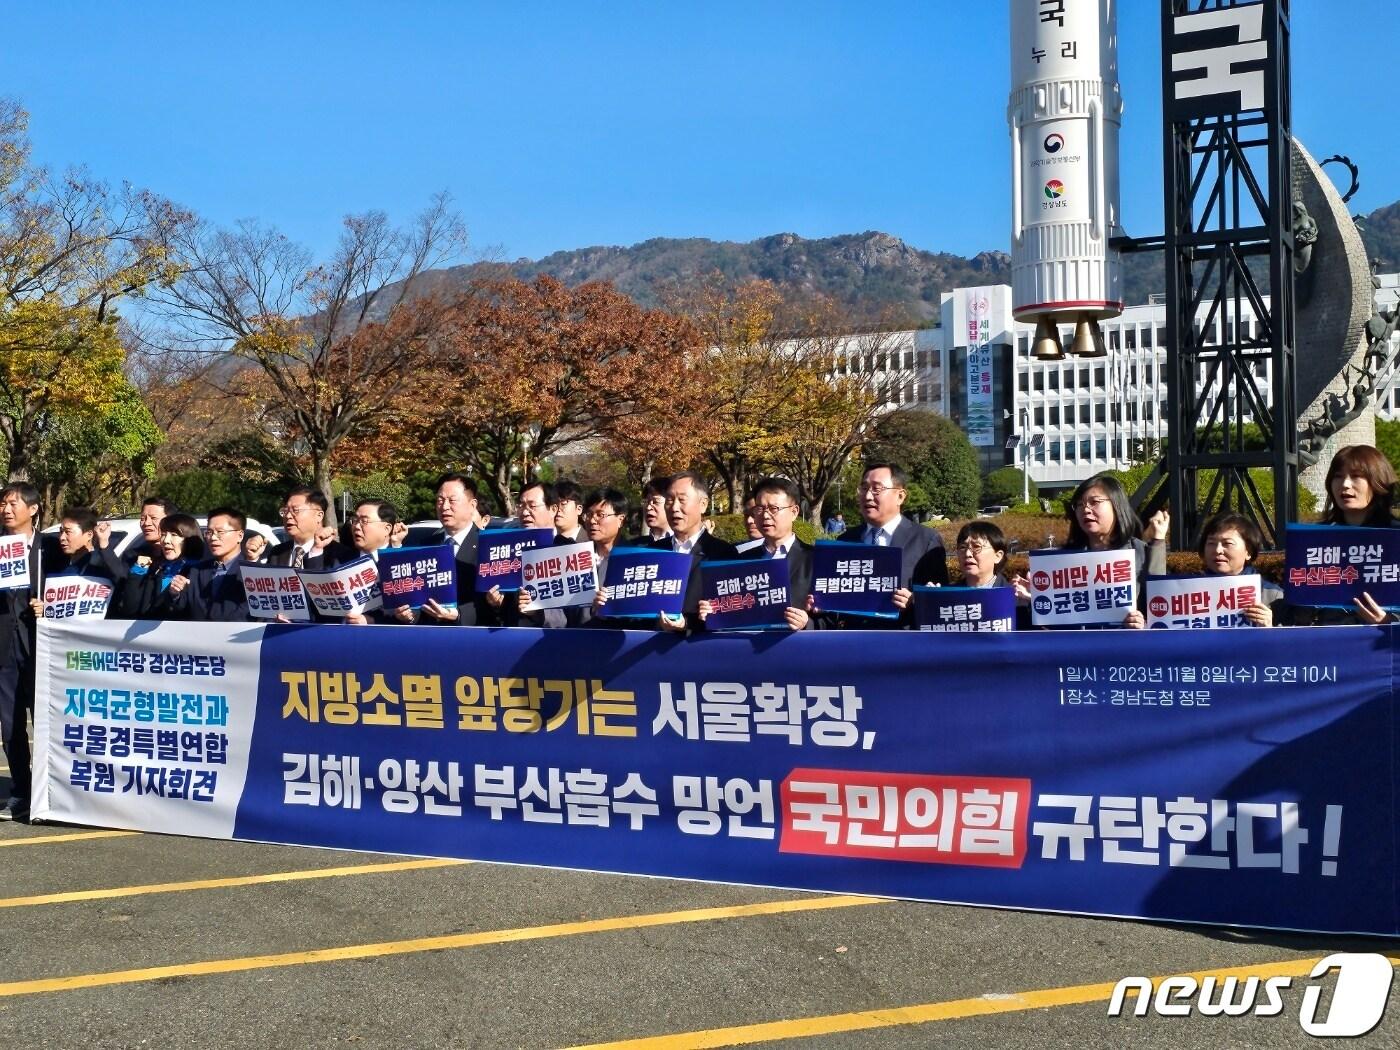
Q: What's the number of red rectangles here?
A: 1